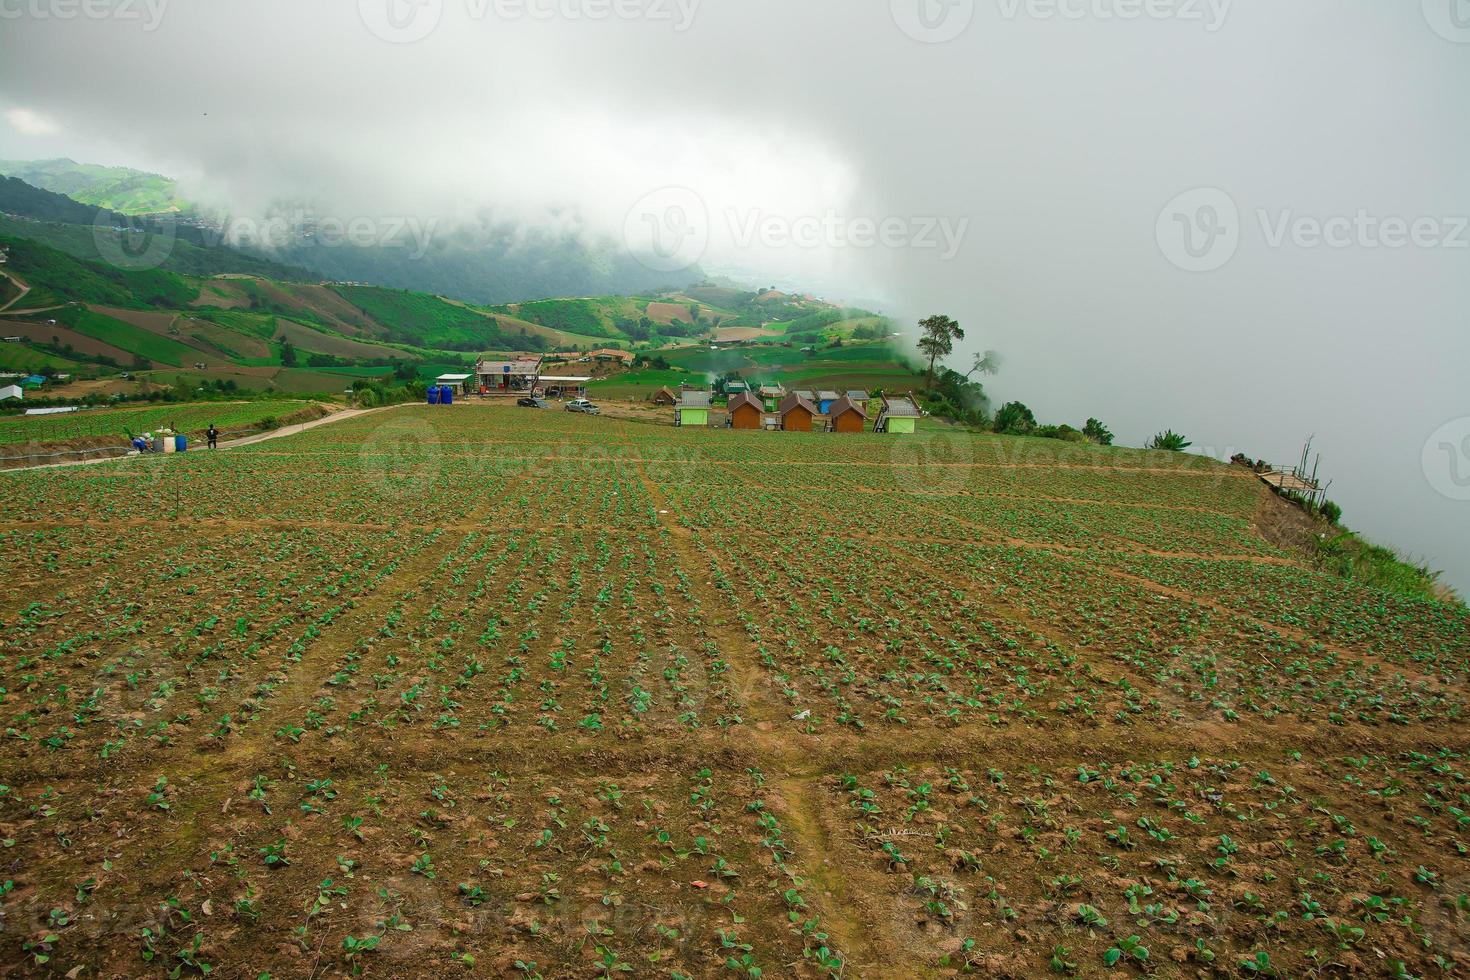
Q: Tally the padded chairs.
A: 0